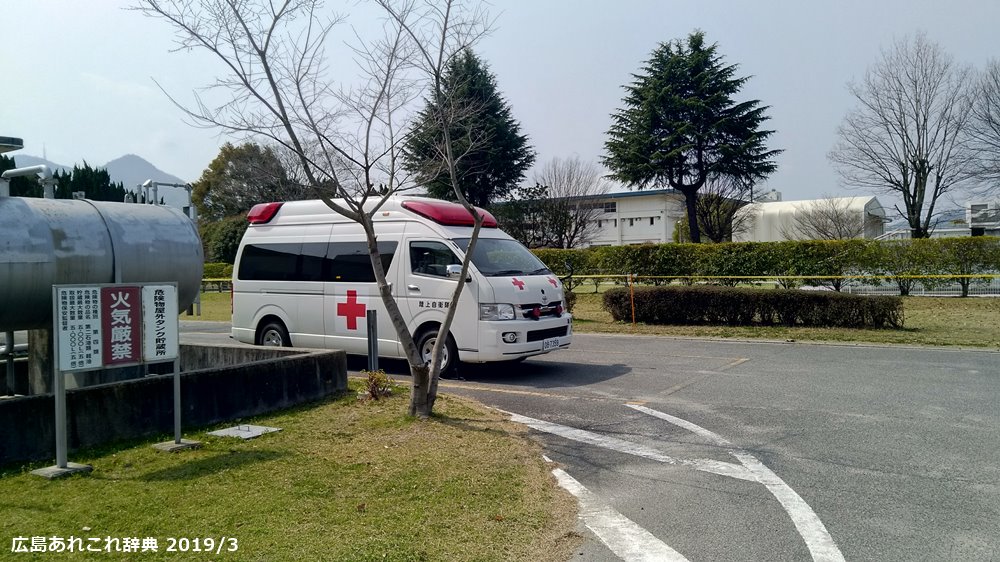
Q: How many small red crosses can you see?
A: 2